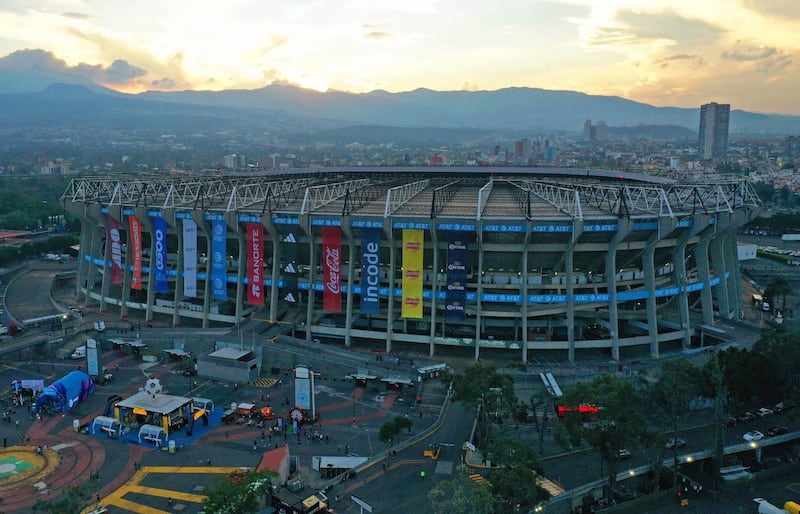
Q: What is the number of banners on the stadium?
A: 11